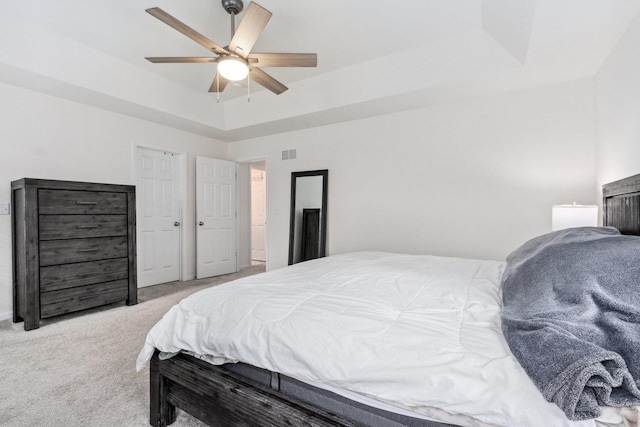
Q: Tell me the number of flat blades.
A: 6